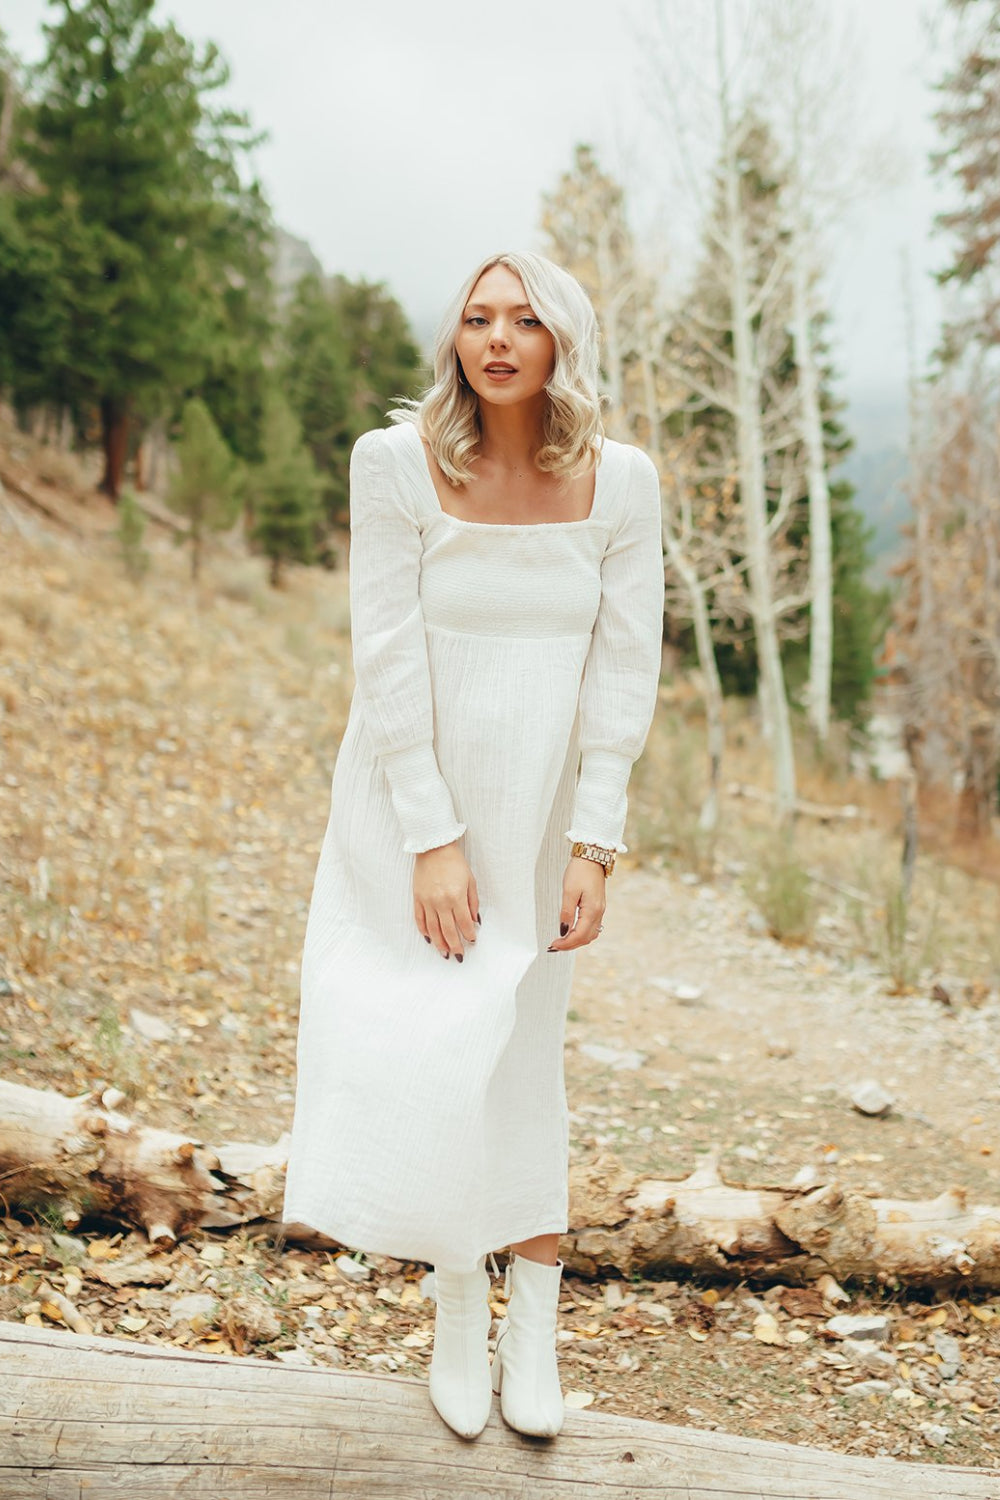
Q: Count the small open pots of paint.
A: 0